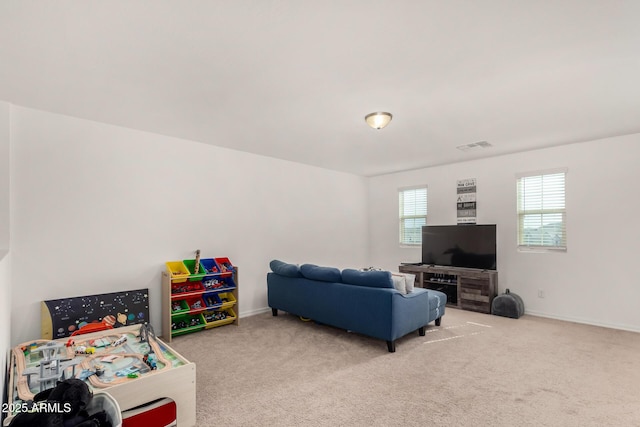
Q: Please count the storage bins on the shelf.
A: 12